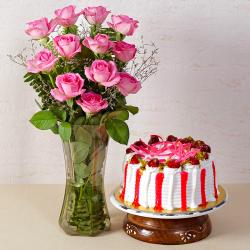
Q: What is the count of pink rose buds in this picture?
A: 12